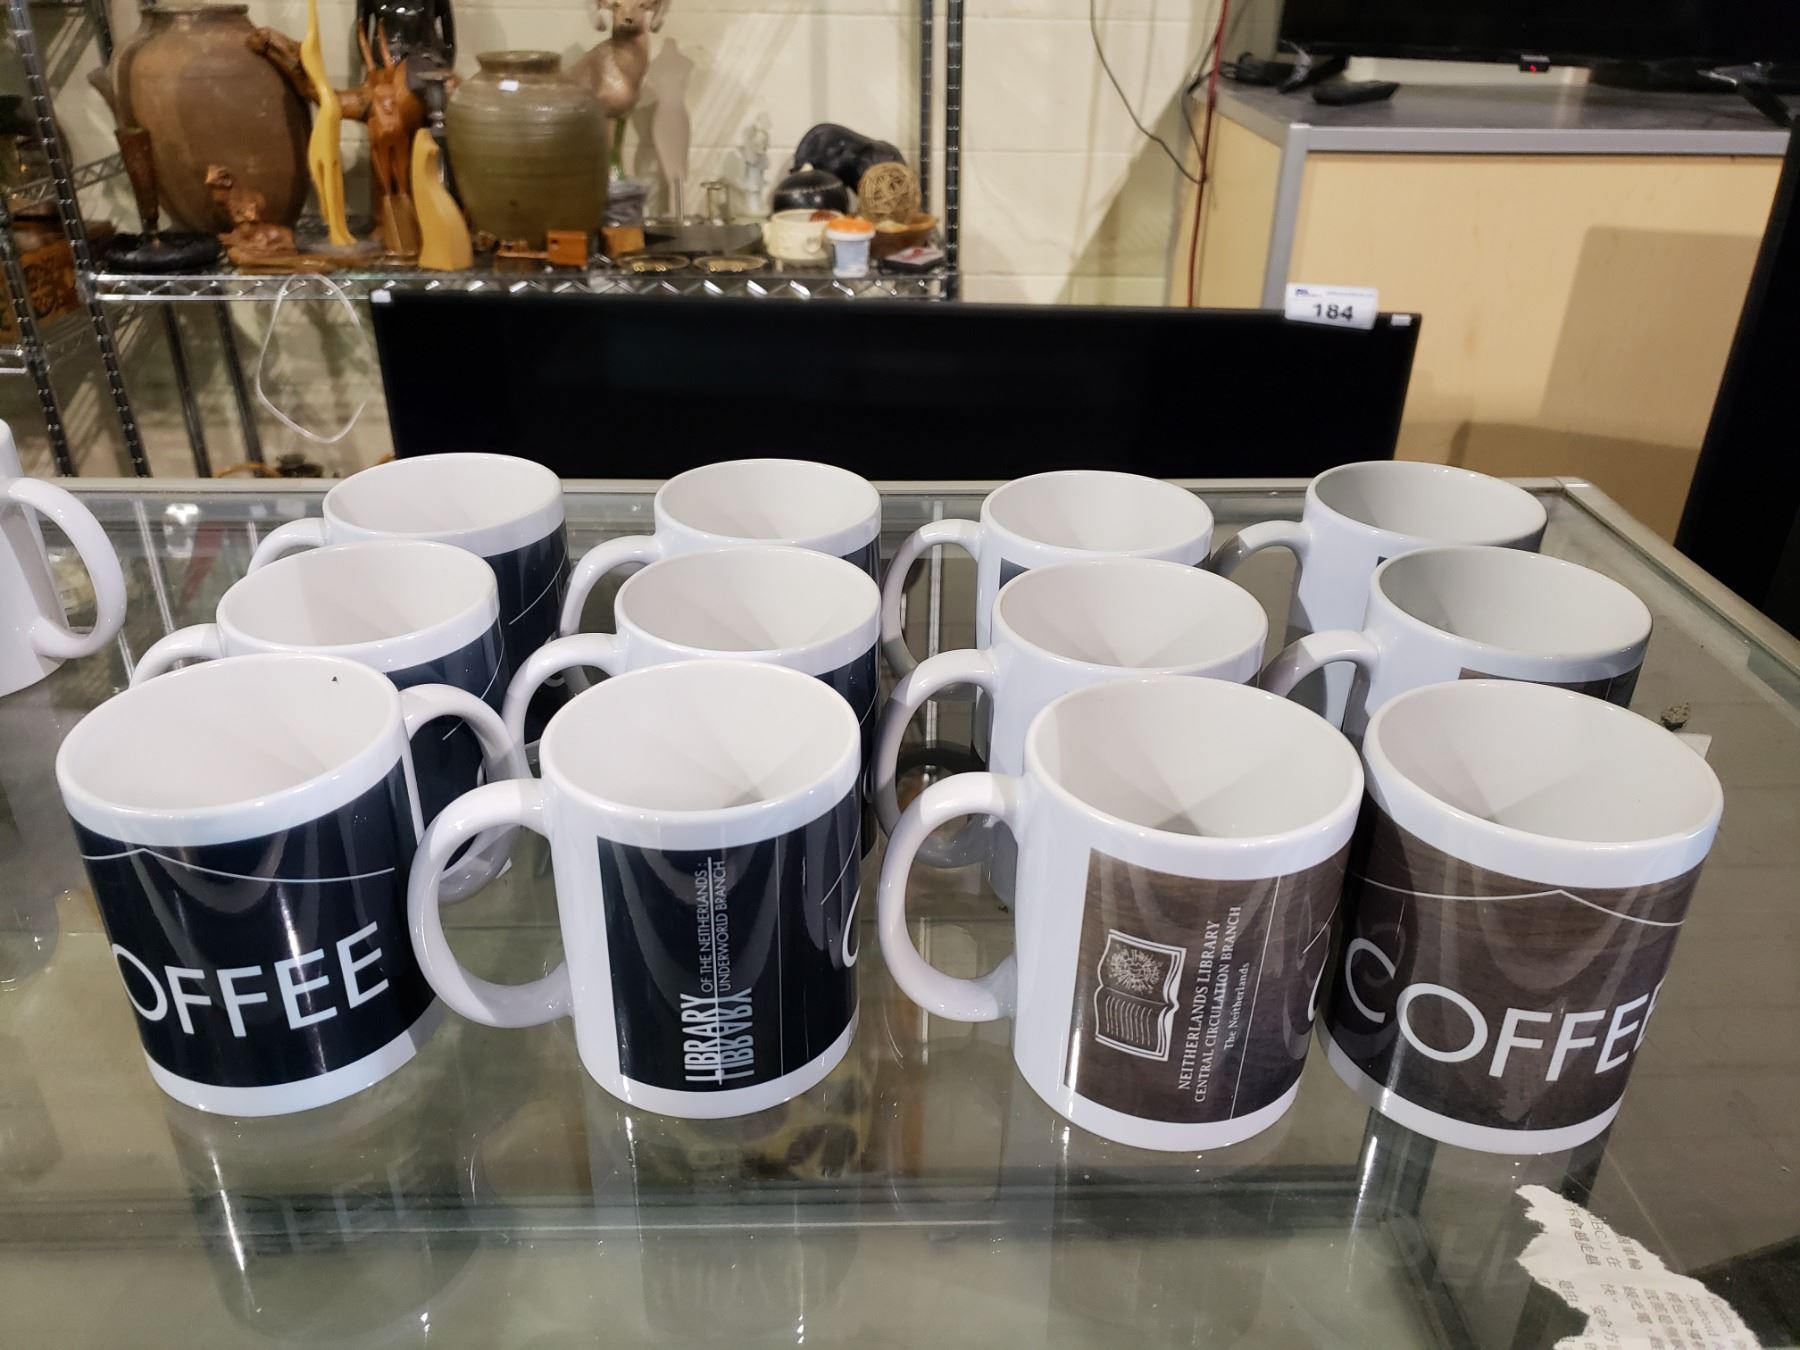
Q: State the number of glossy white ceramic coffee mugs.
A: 13